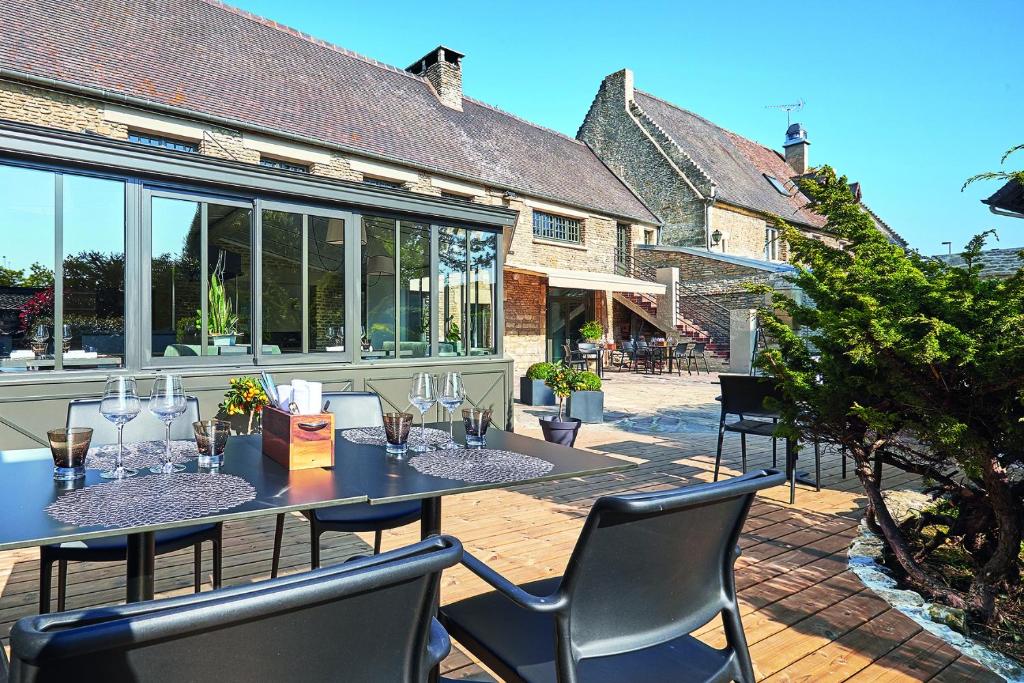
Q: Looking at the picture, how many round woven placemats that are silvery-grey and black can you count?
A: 4